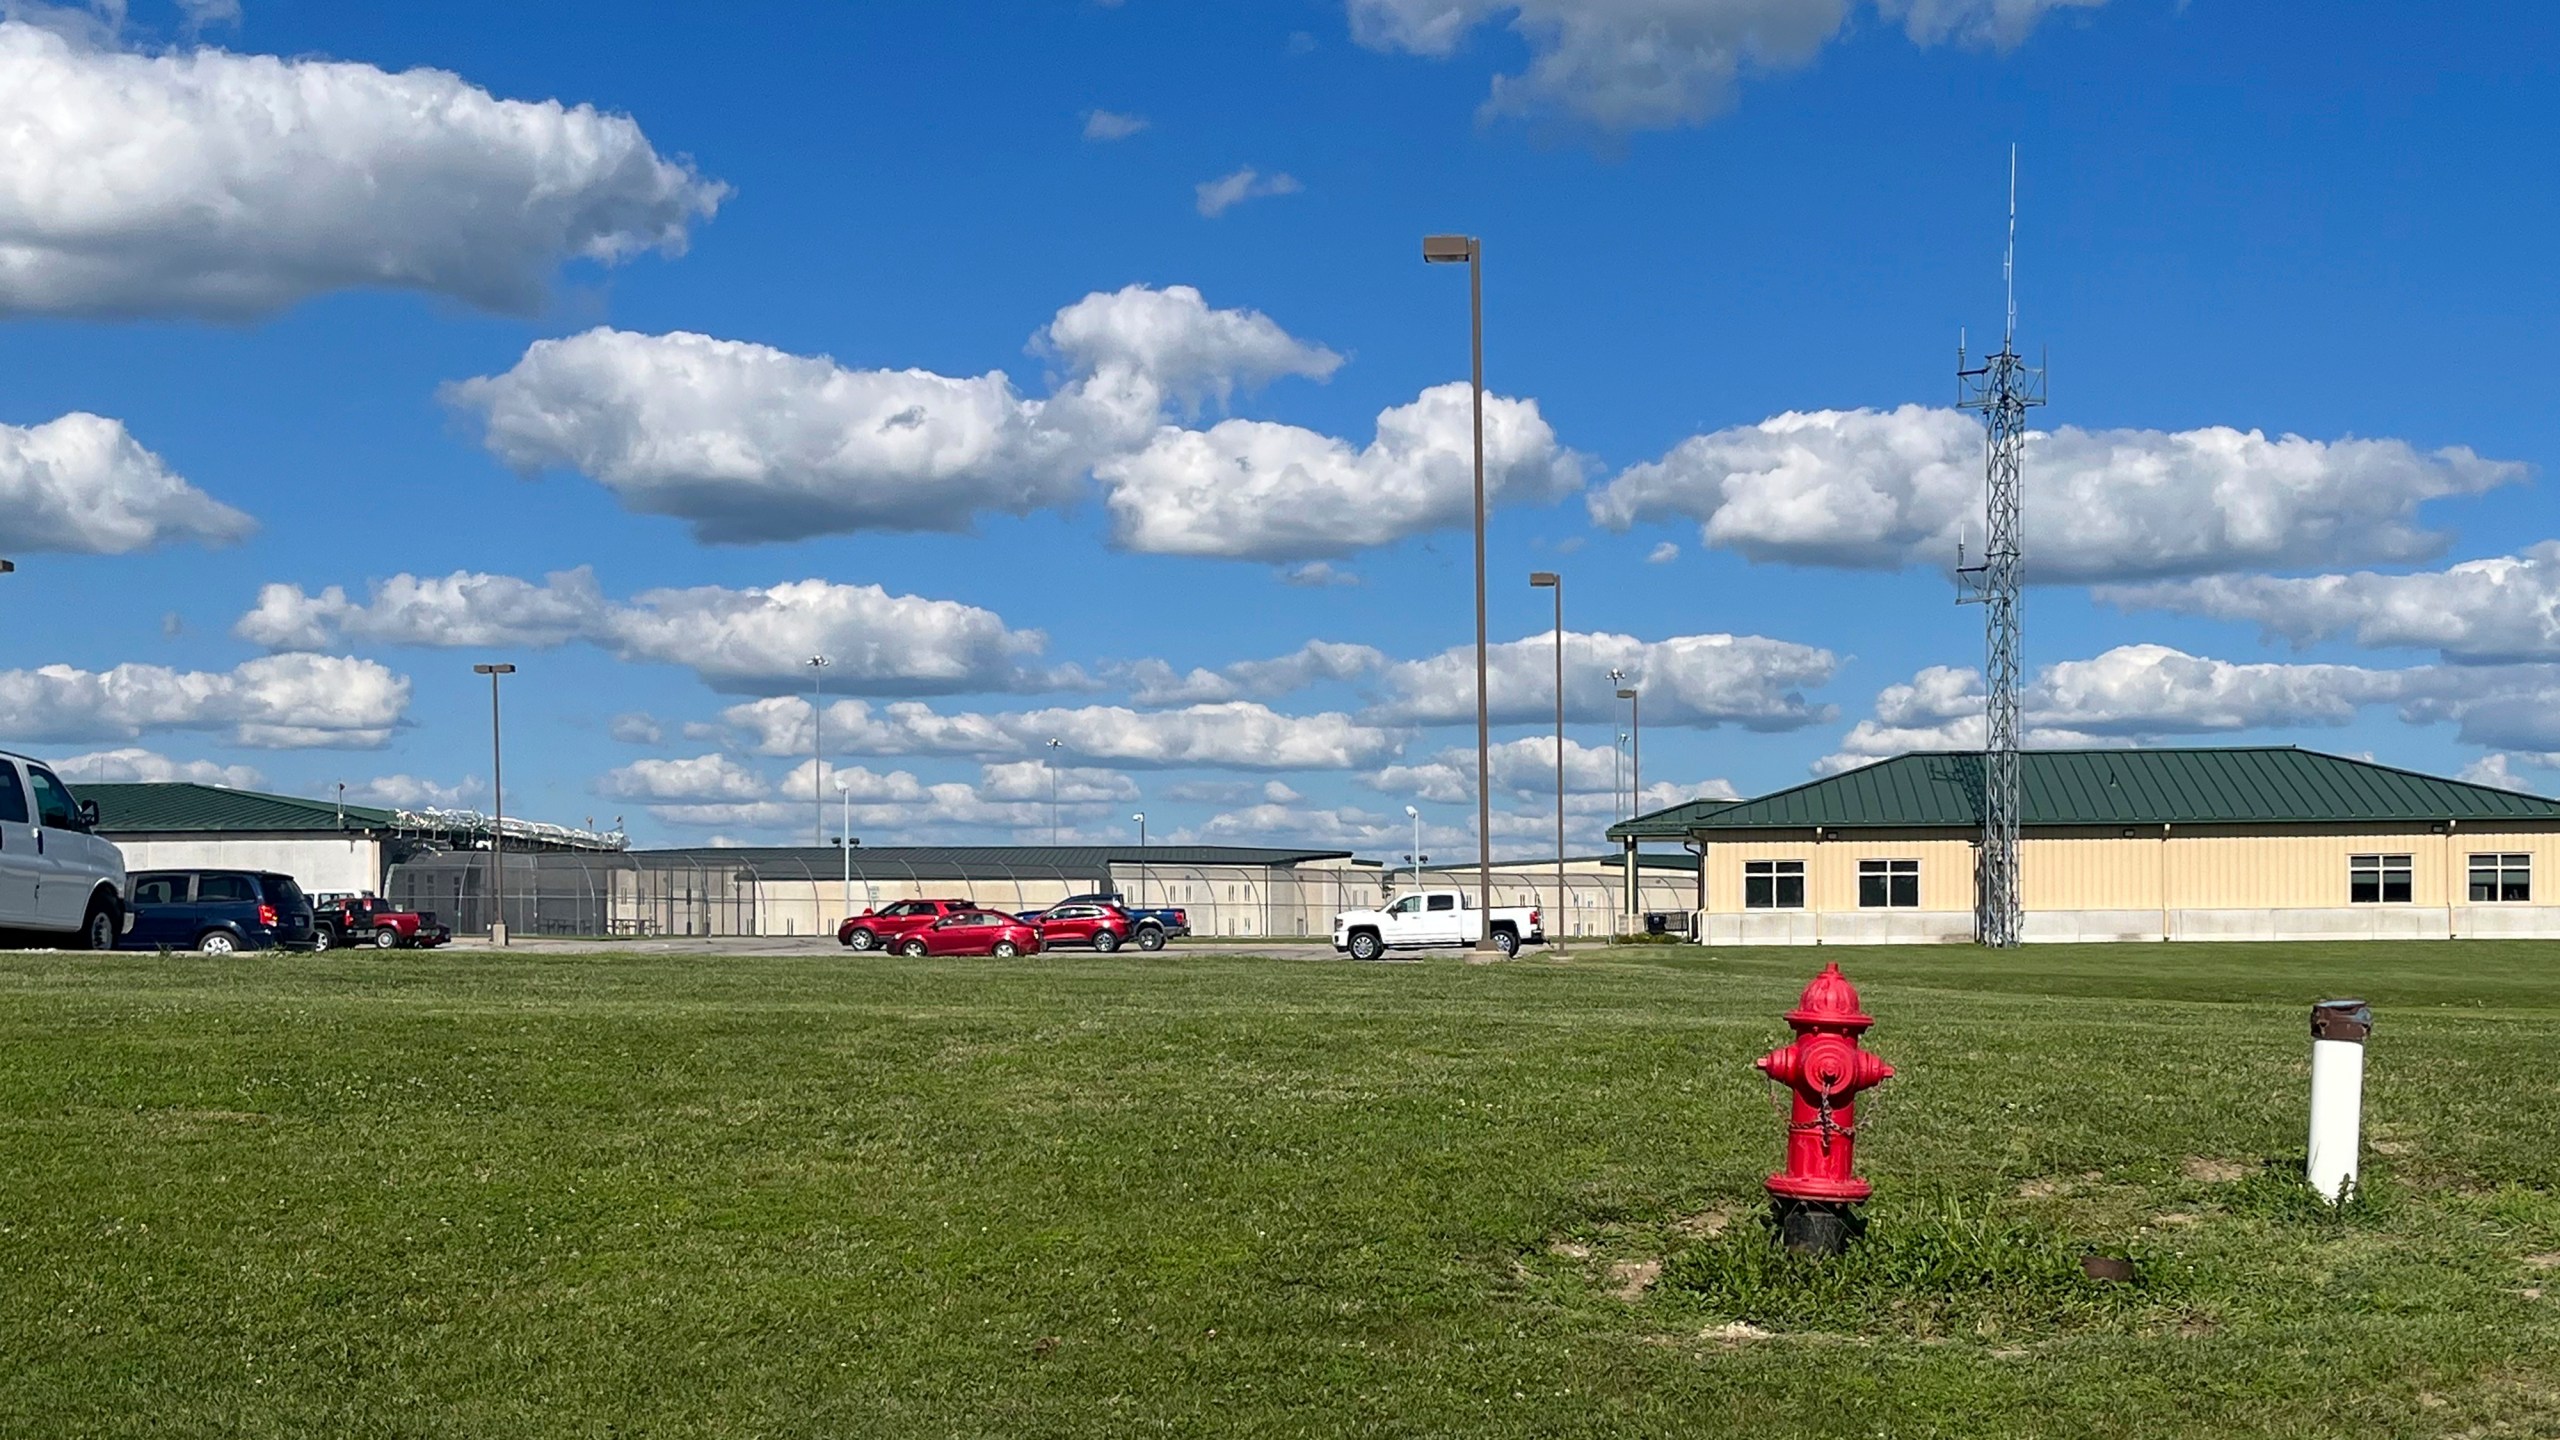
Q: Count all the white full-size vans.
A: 1